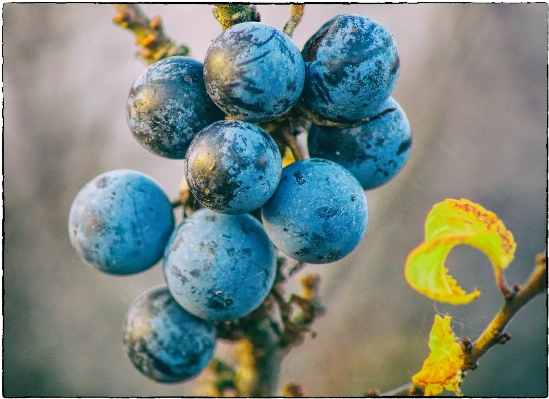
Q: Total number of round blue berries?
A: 9